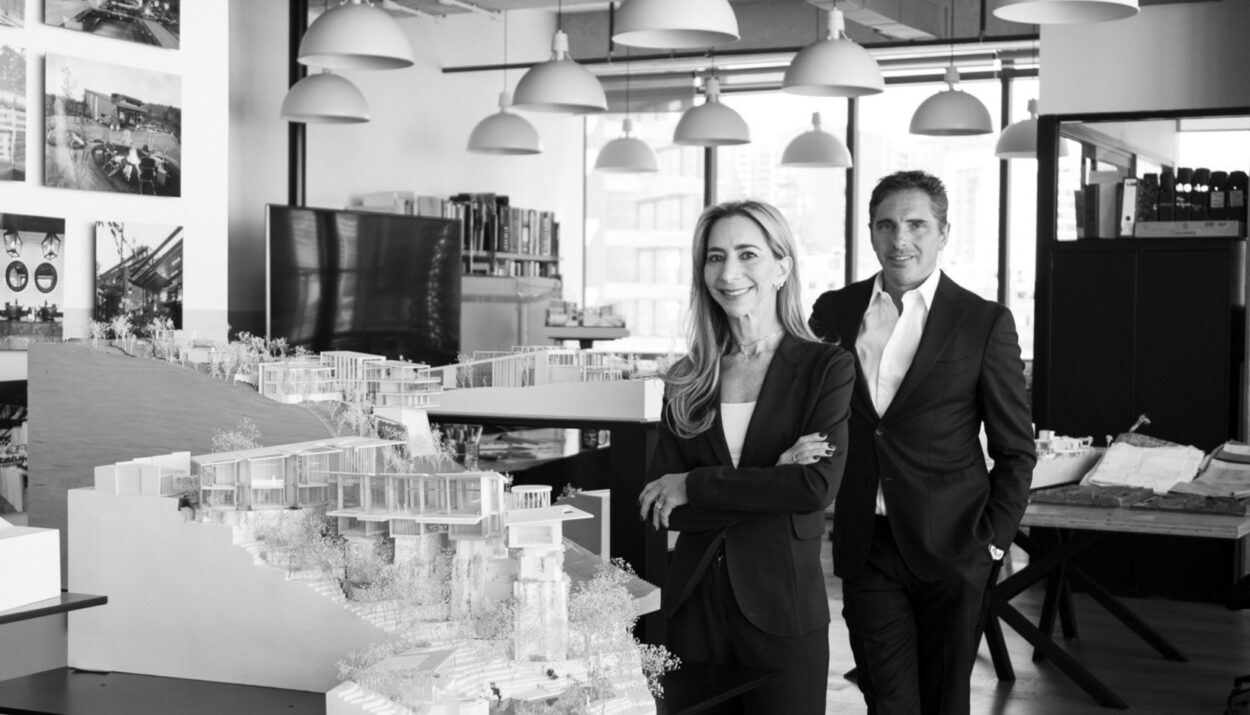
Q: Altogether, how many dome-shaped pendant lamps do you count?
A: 12